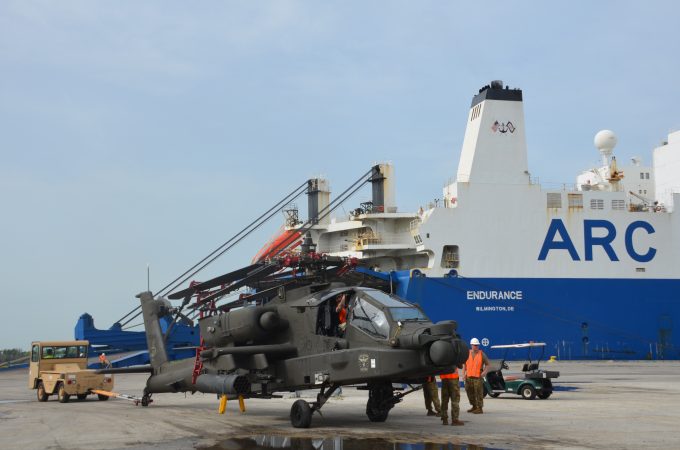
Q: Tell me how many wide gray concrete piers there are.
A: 1